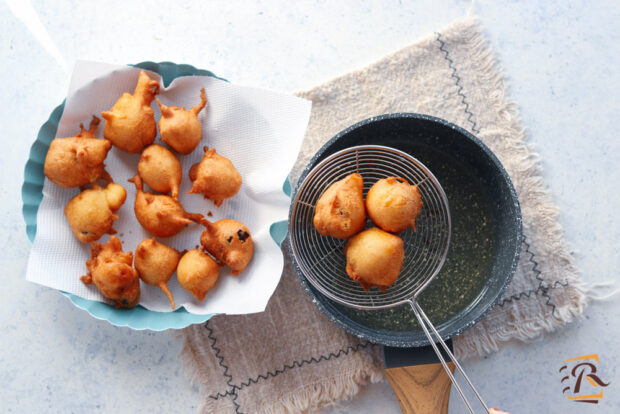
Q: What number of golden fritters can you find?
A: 14